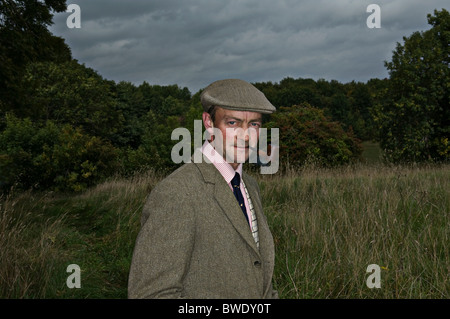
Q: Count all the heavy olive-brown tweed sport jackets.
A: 1